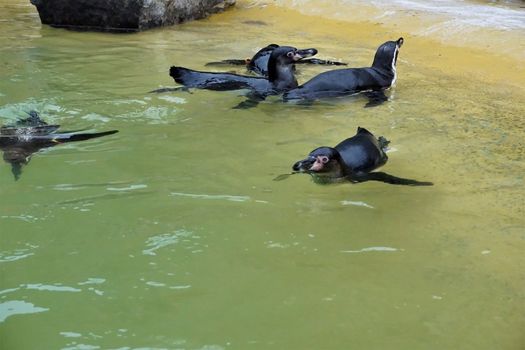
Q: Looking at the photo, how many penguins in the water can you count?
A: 5